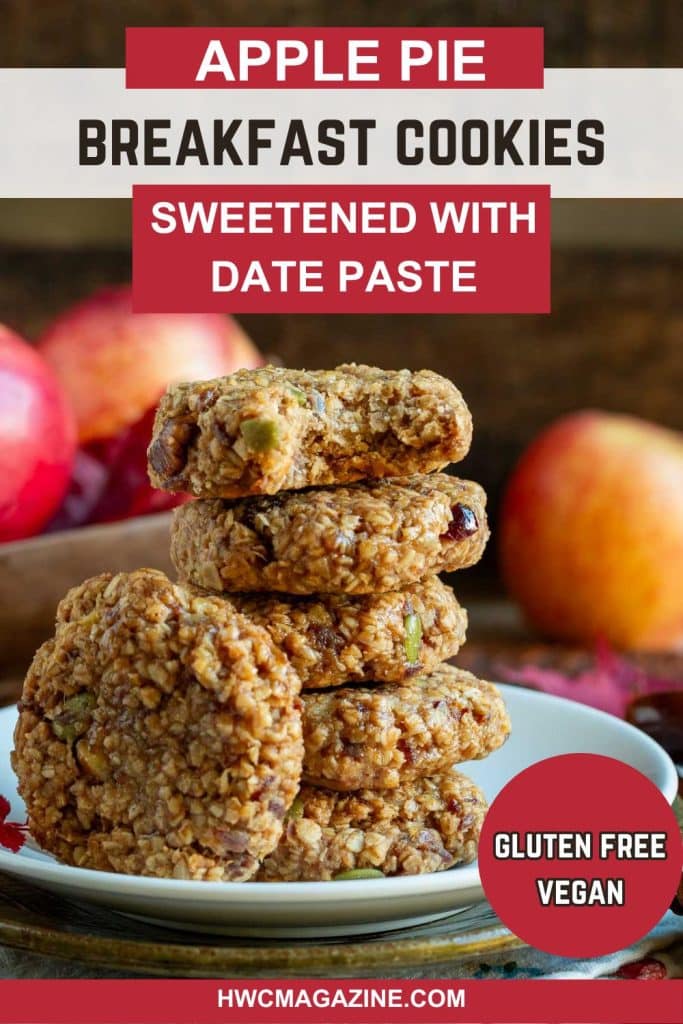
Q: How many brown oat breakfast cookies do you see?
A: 6